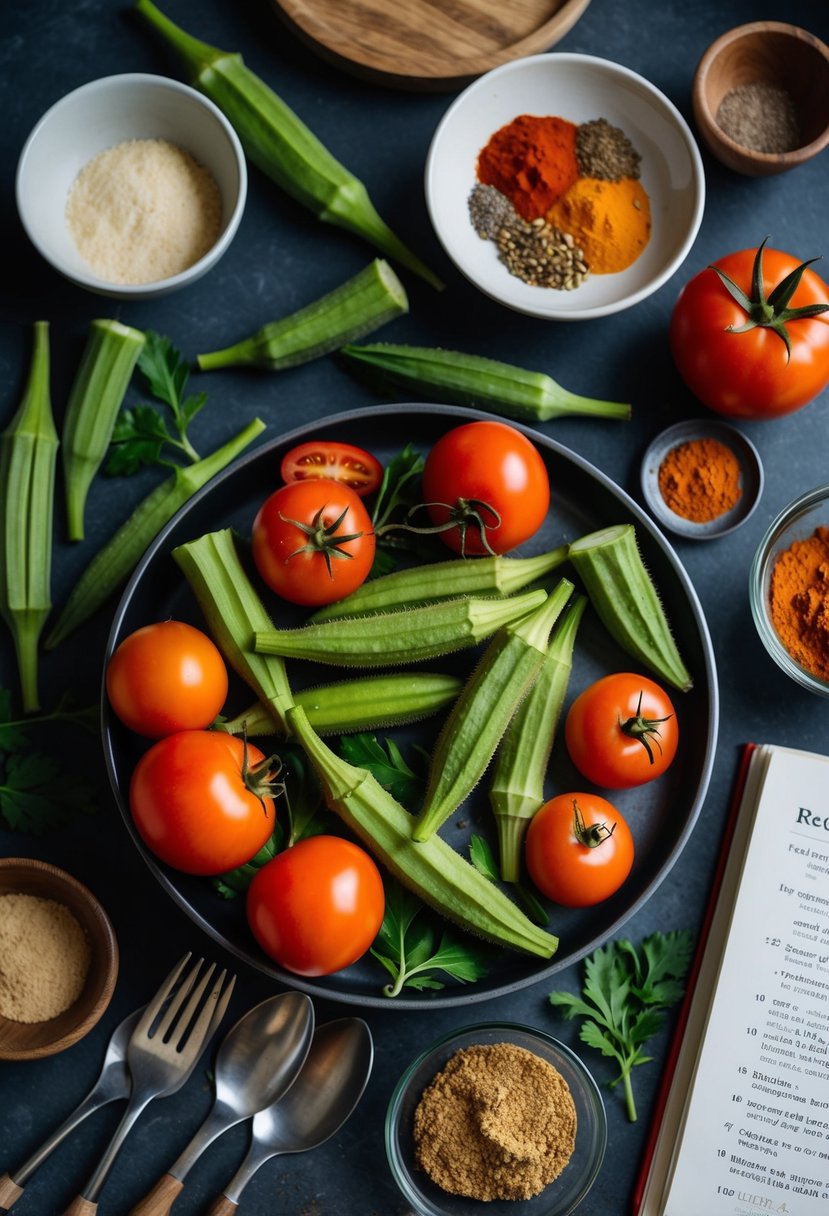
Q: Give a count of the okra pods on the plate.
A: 8